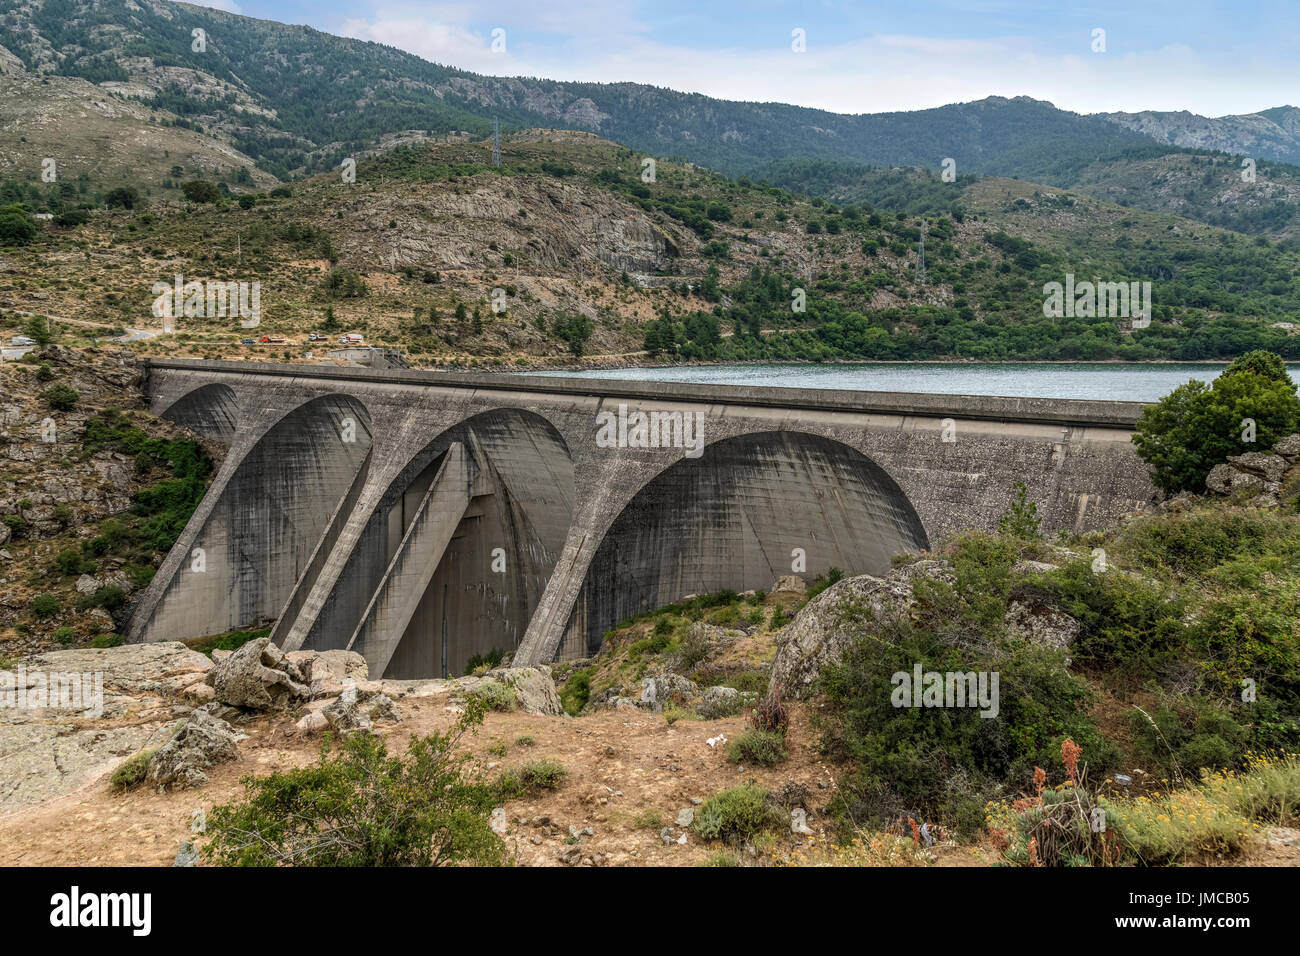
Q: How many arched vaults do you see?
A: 4